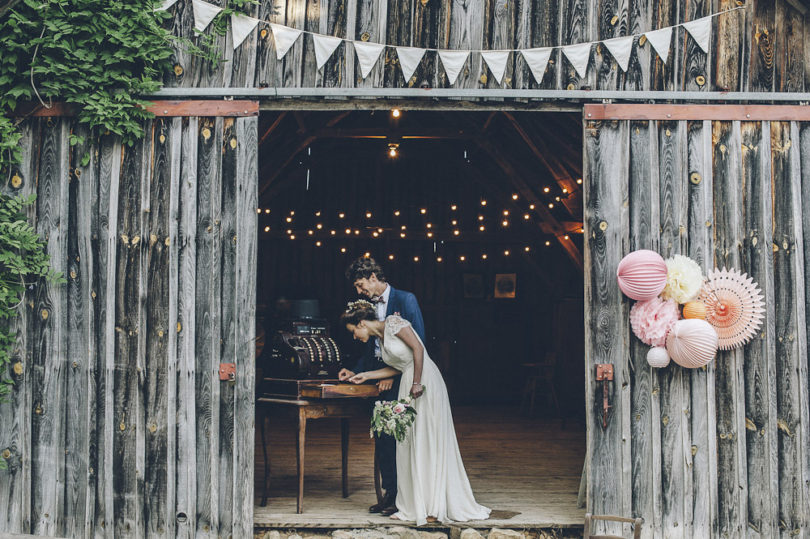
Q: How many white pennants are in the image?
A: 14